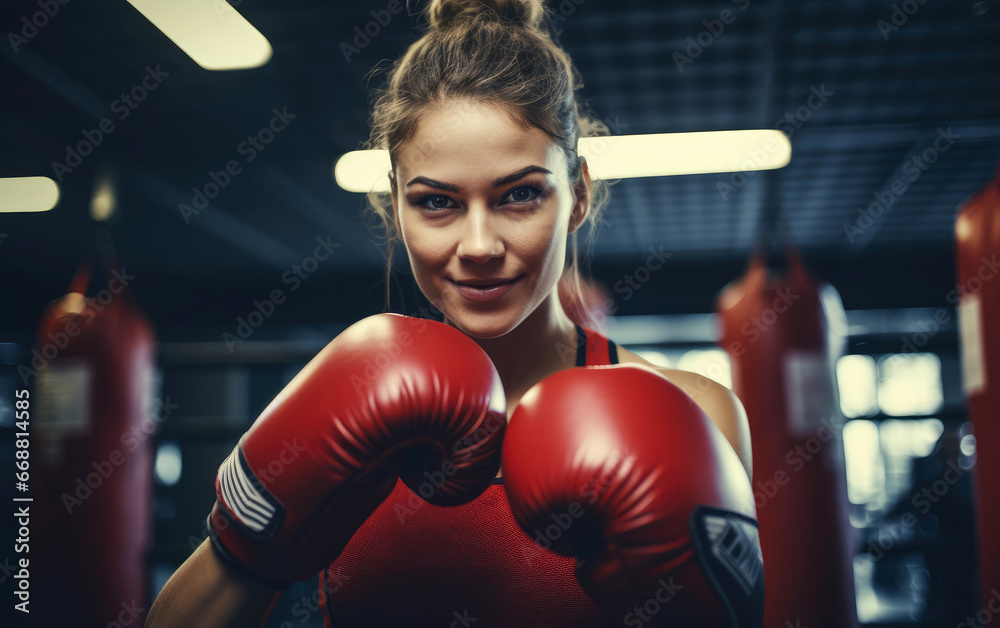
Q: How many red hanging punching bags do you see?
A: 3